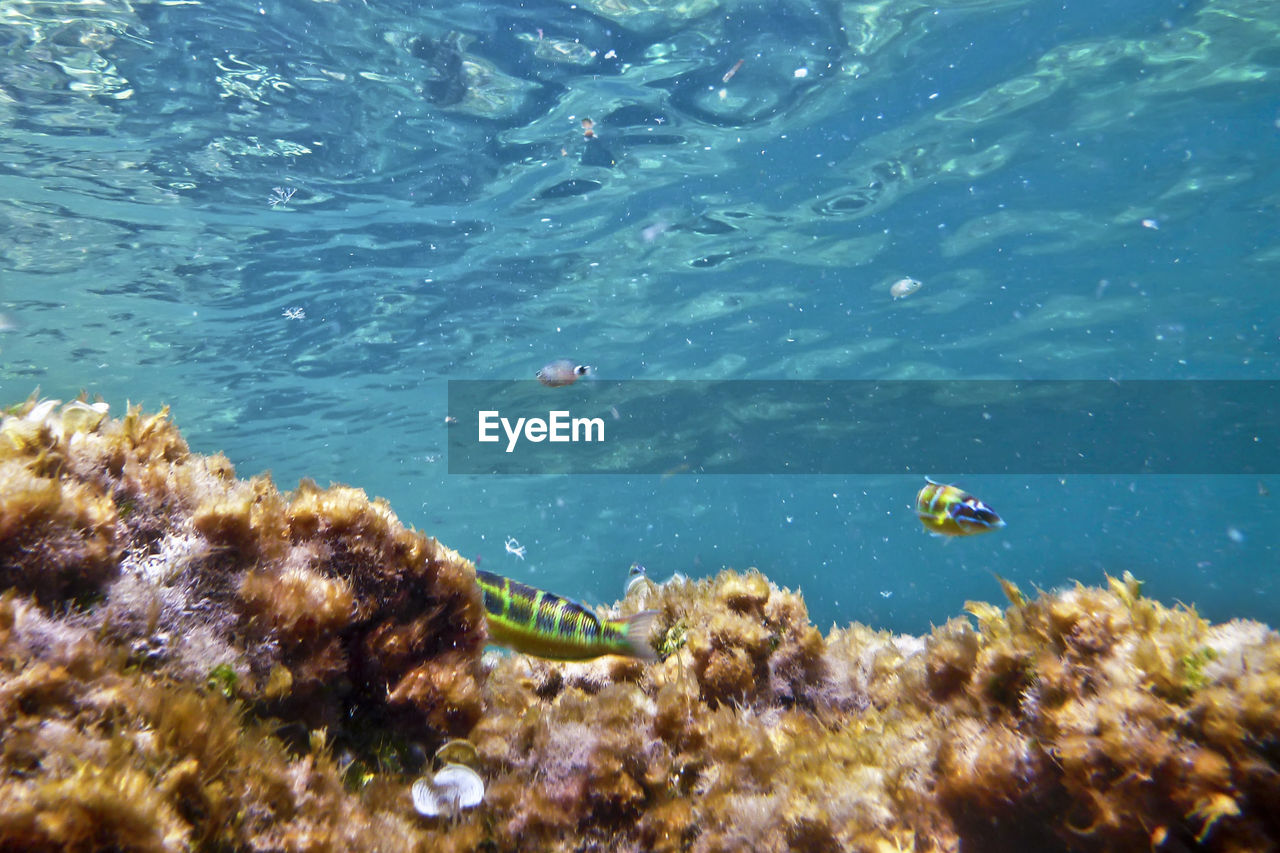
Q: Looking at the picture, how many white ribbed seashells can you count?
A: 1